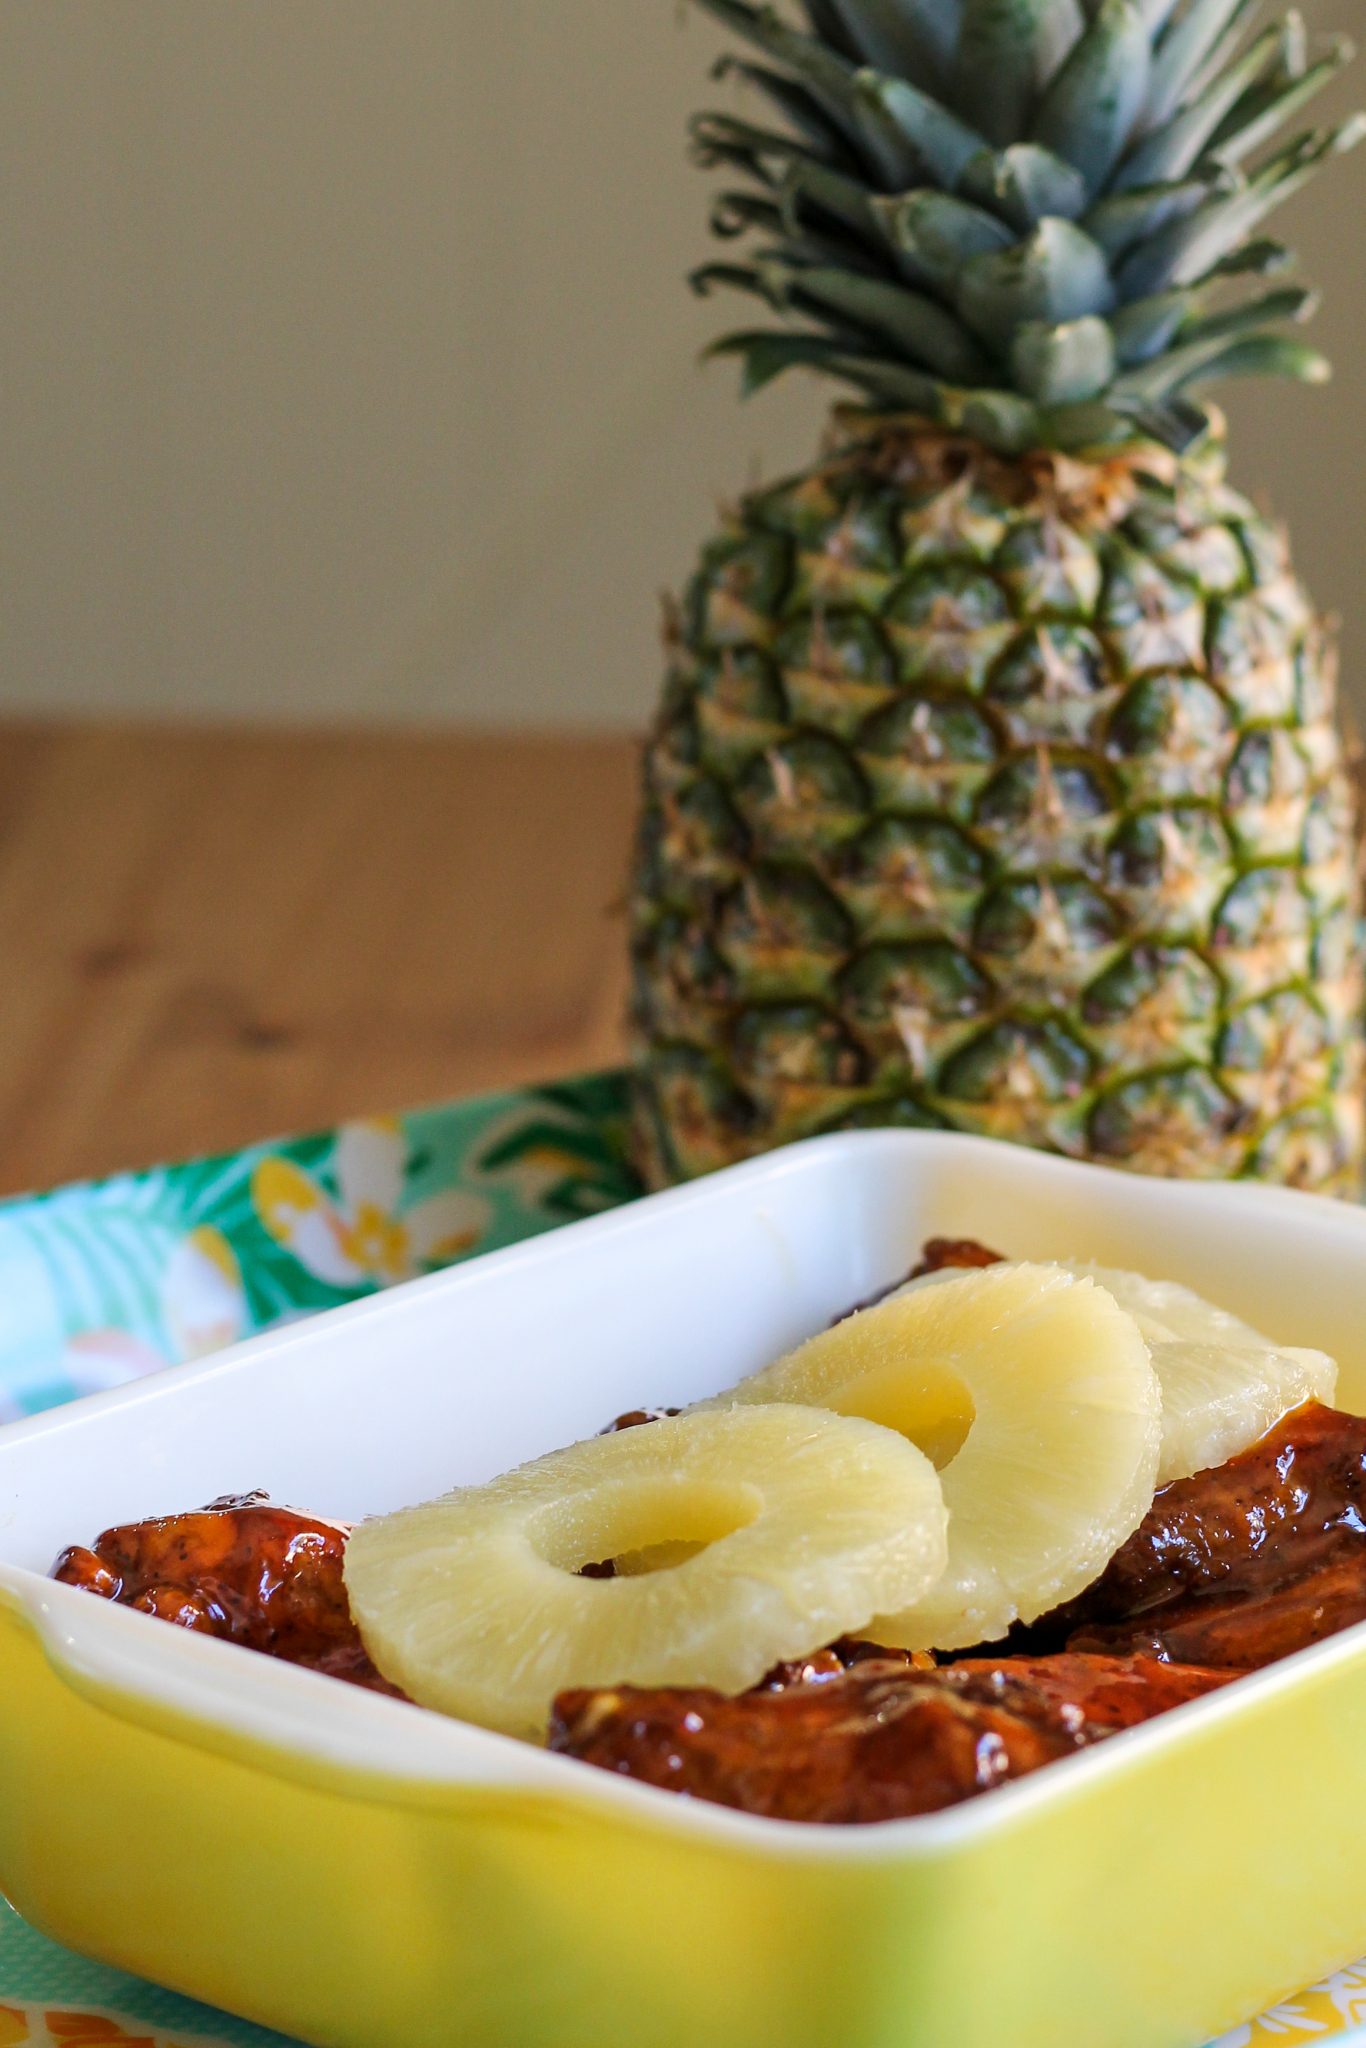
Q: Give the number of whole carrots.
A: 0